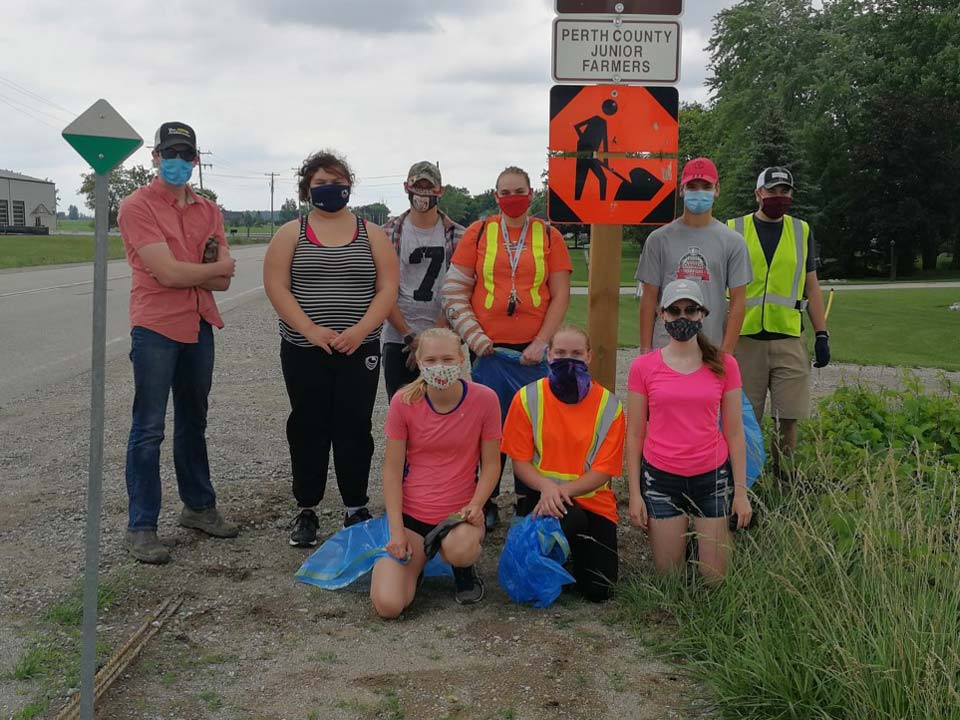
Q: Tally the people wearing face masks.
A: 9